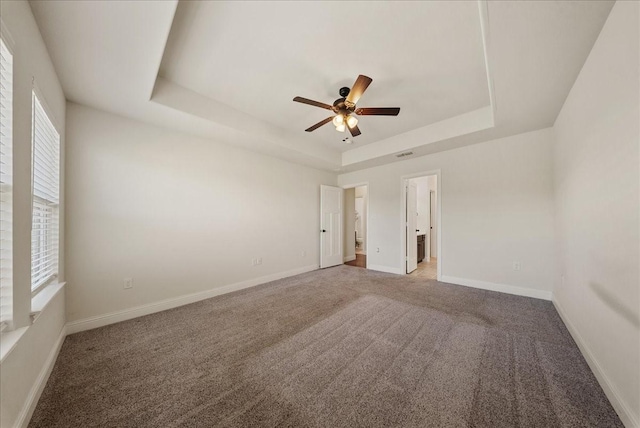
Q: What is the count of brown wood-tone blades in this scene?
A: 5